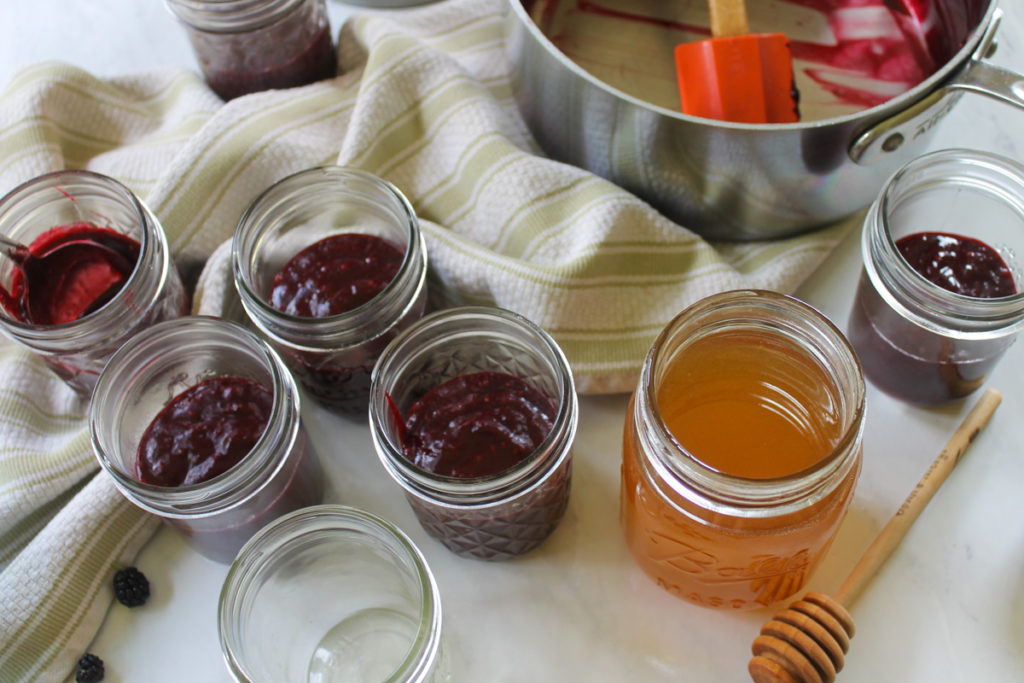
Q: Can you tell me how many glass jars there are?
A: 8